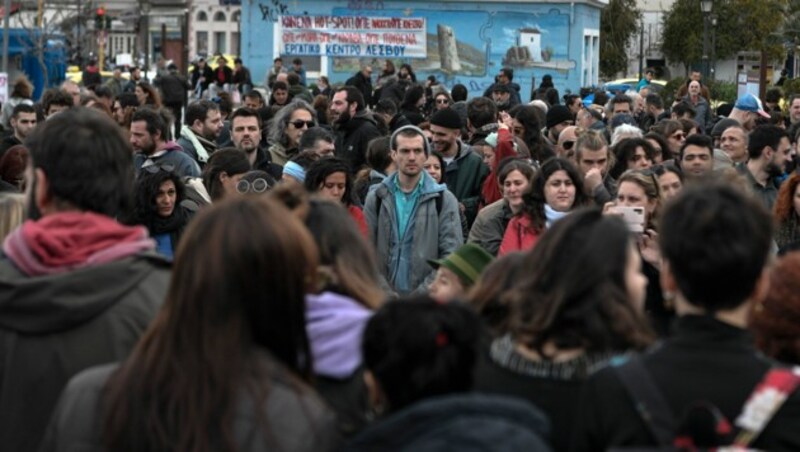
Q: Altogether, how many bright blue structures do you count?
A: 2